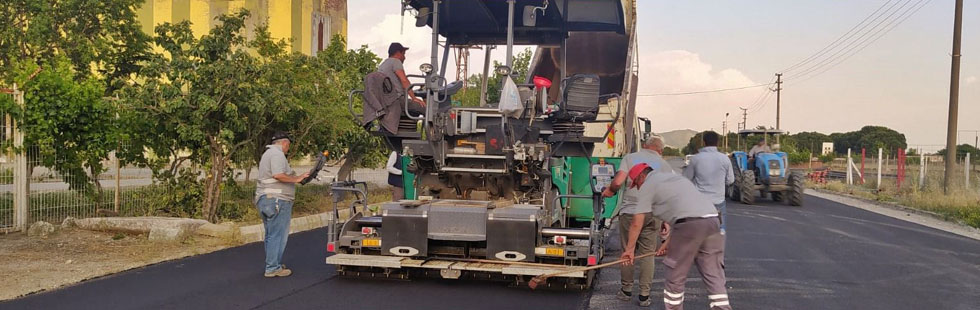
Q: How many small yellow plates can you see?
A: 2